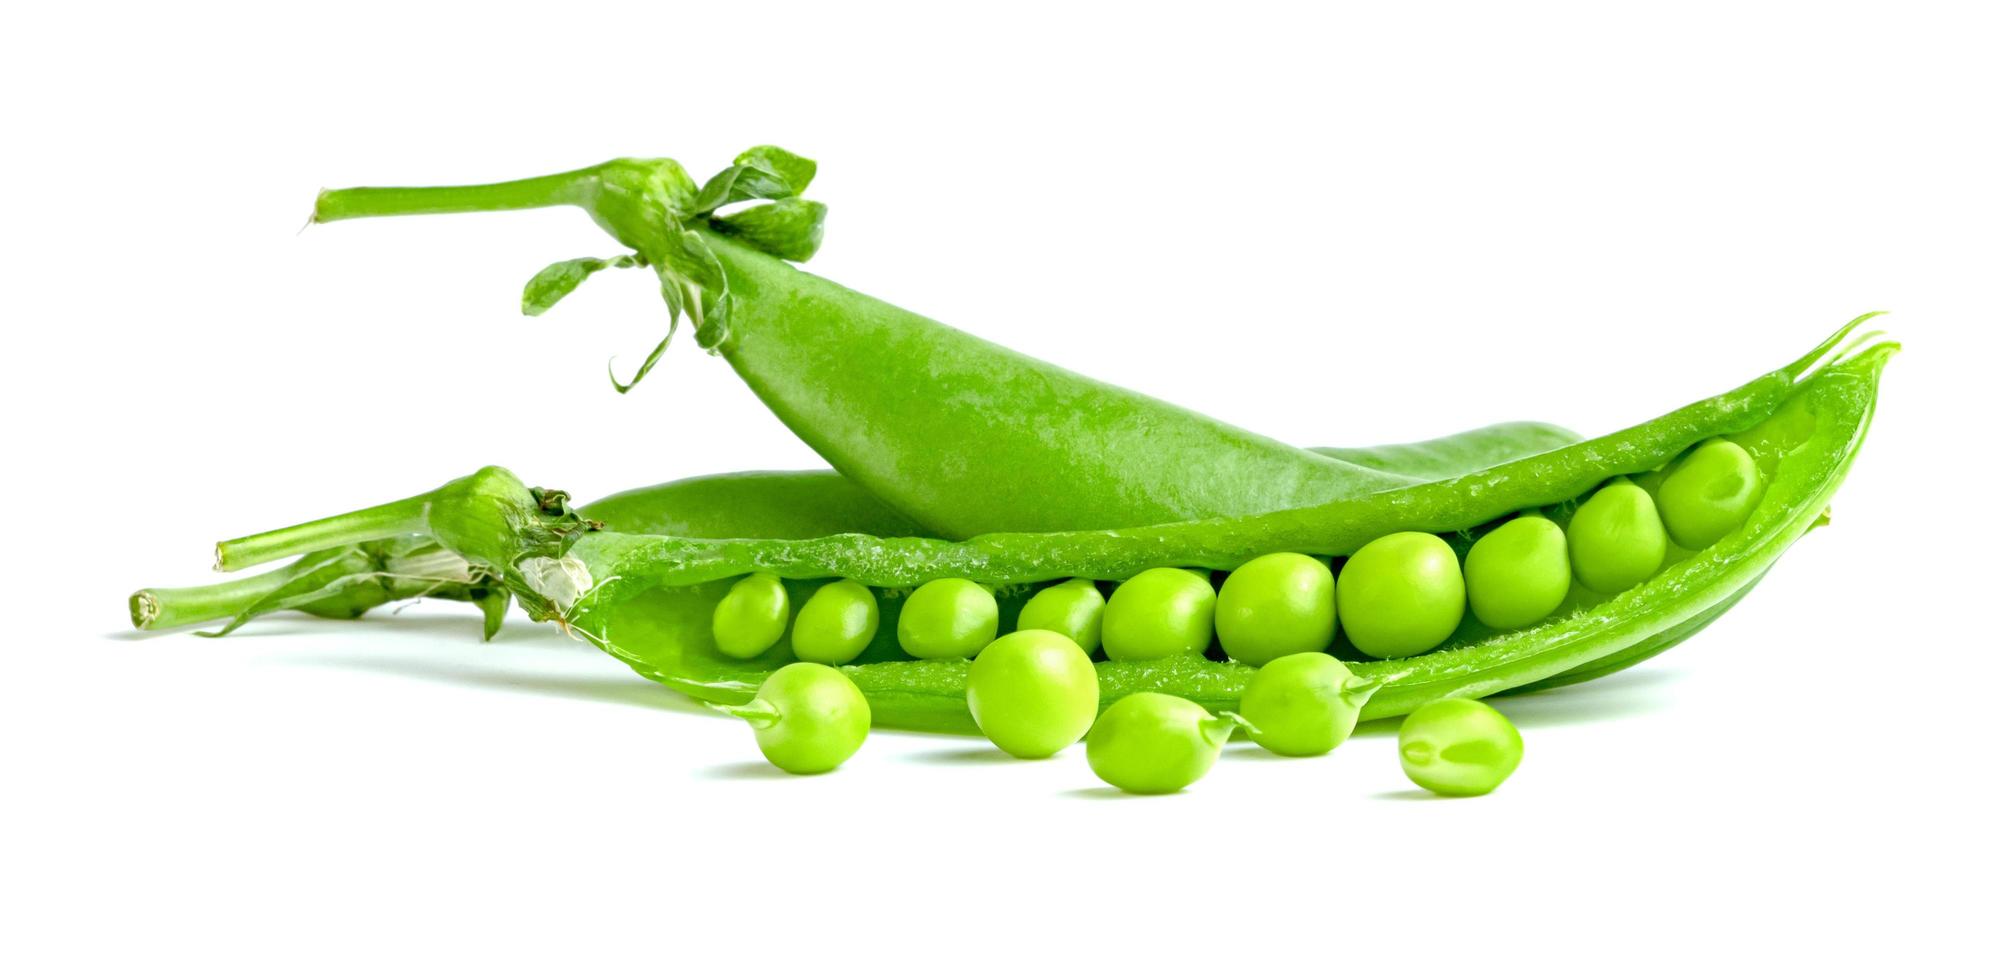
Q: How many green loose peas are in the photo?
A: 5